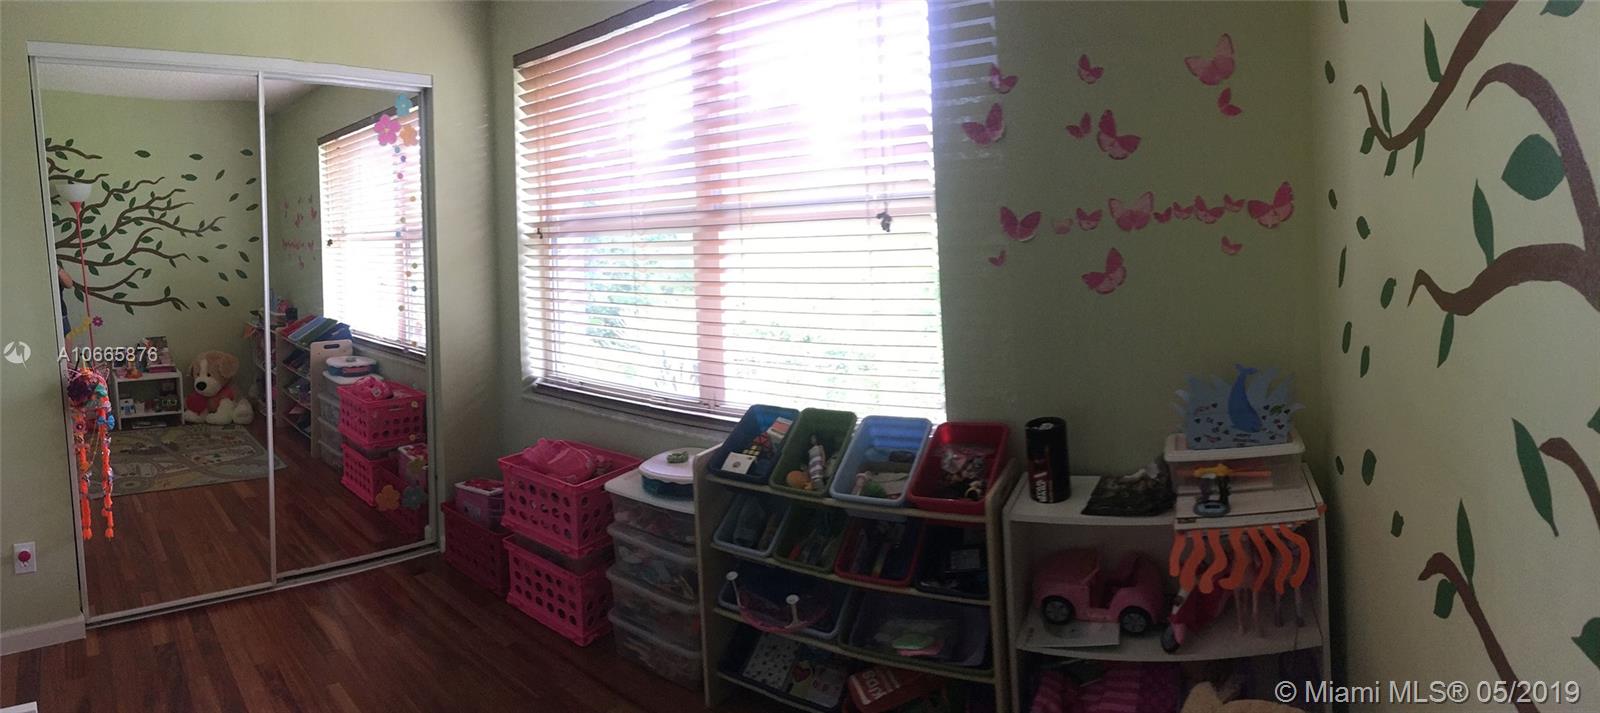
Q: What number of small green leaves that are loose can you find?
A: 11